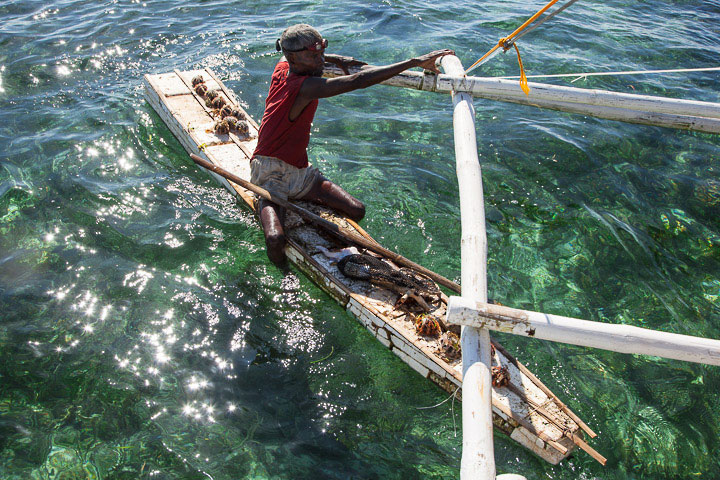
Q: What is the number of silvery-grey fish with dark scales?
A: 0